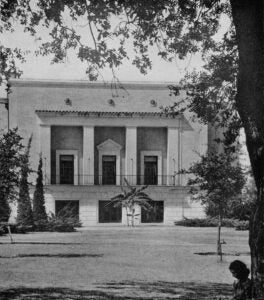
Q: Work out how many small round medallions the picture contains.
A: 3